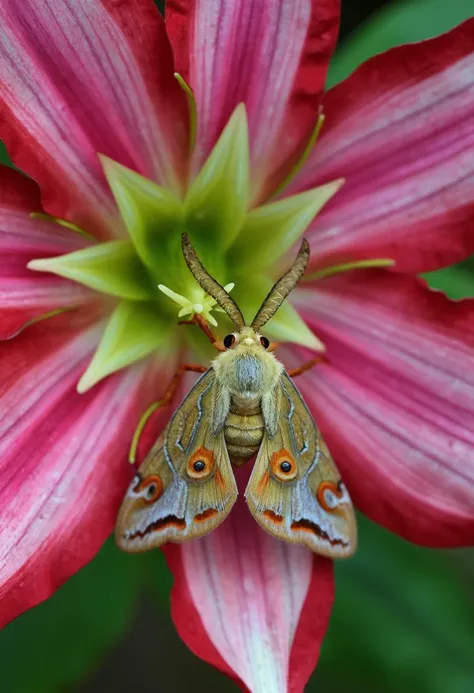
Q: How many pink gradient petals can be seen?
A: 7